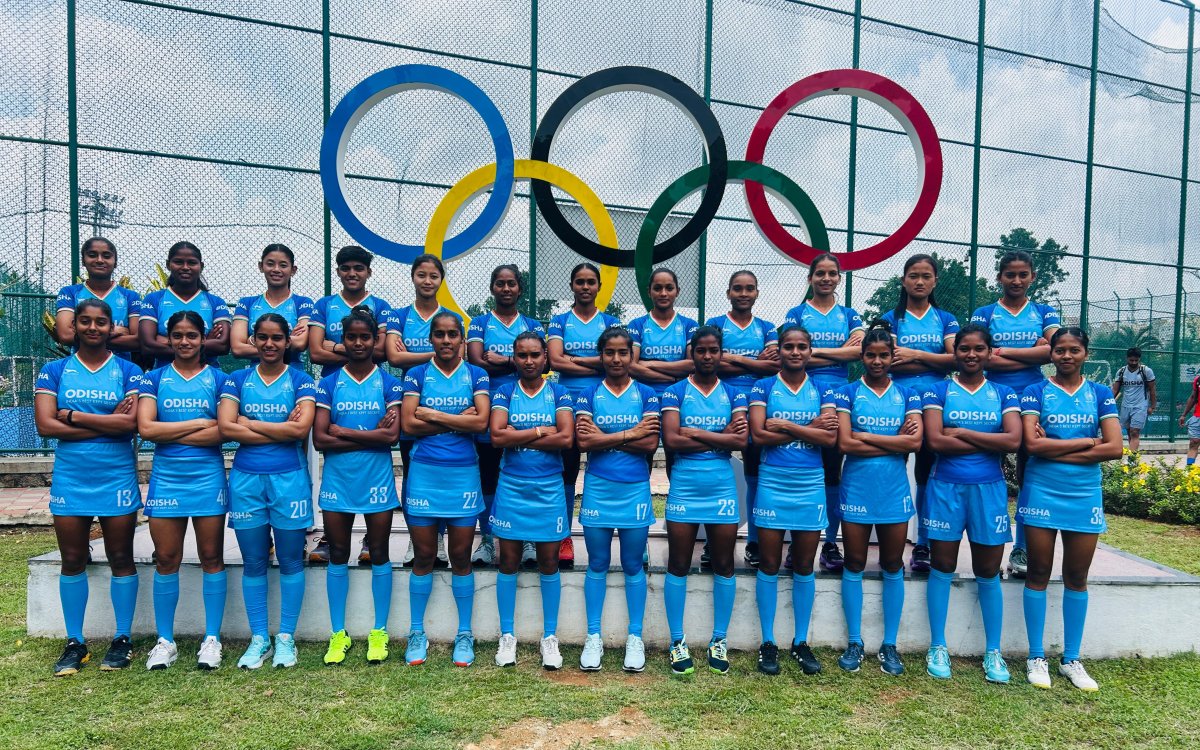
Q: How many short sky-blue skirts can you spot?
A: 10